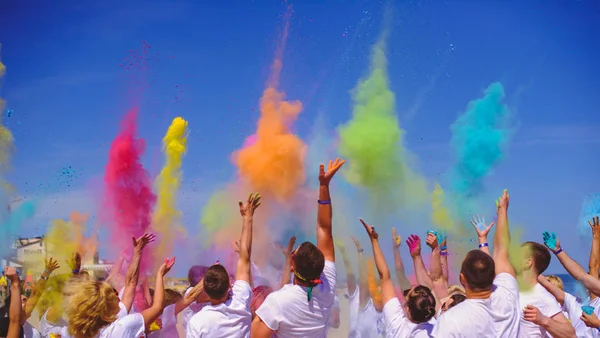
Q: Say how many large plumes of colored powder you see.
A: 5